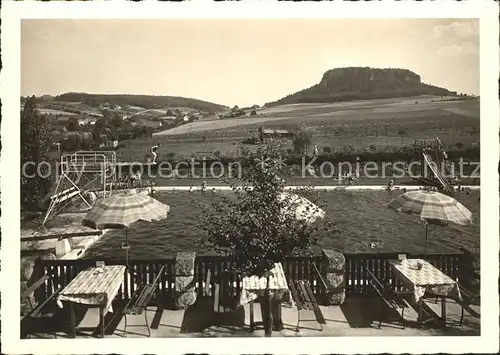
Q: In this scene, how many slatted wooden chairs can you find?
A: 6